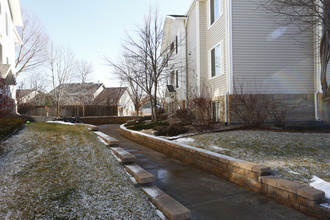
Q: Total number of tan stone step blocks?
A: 5